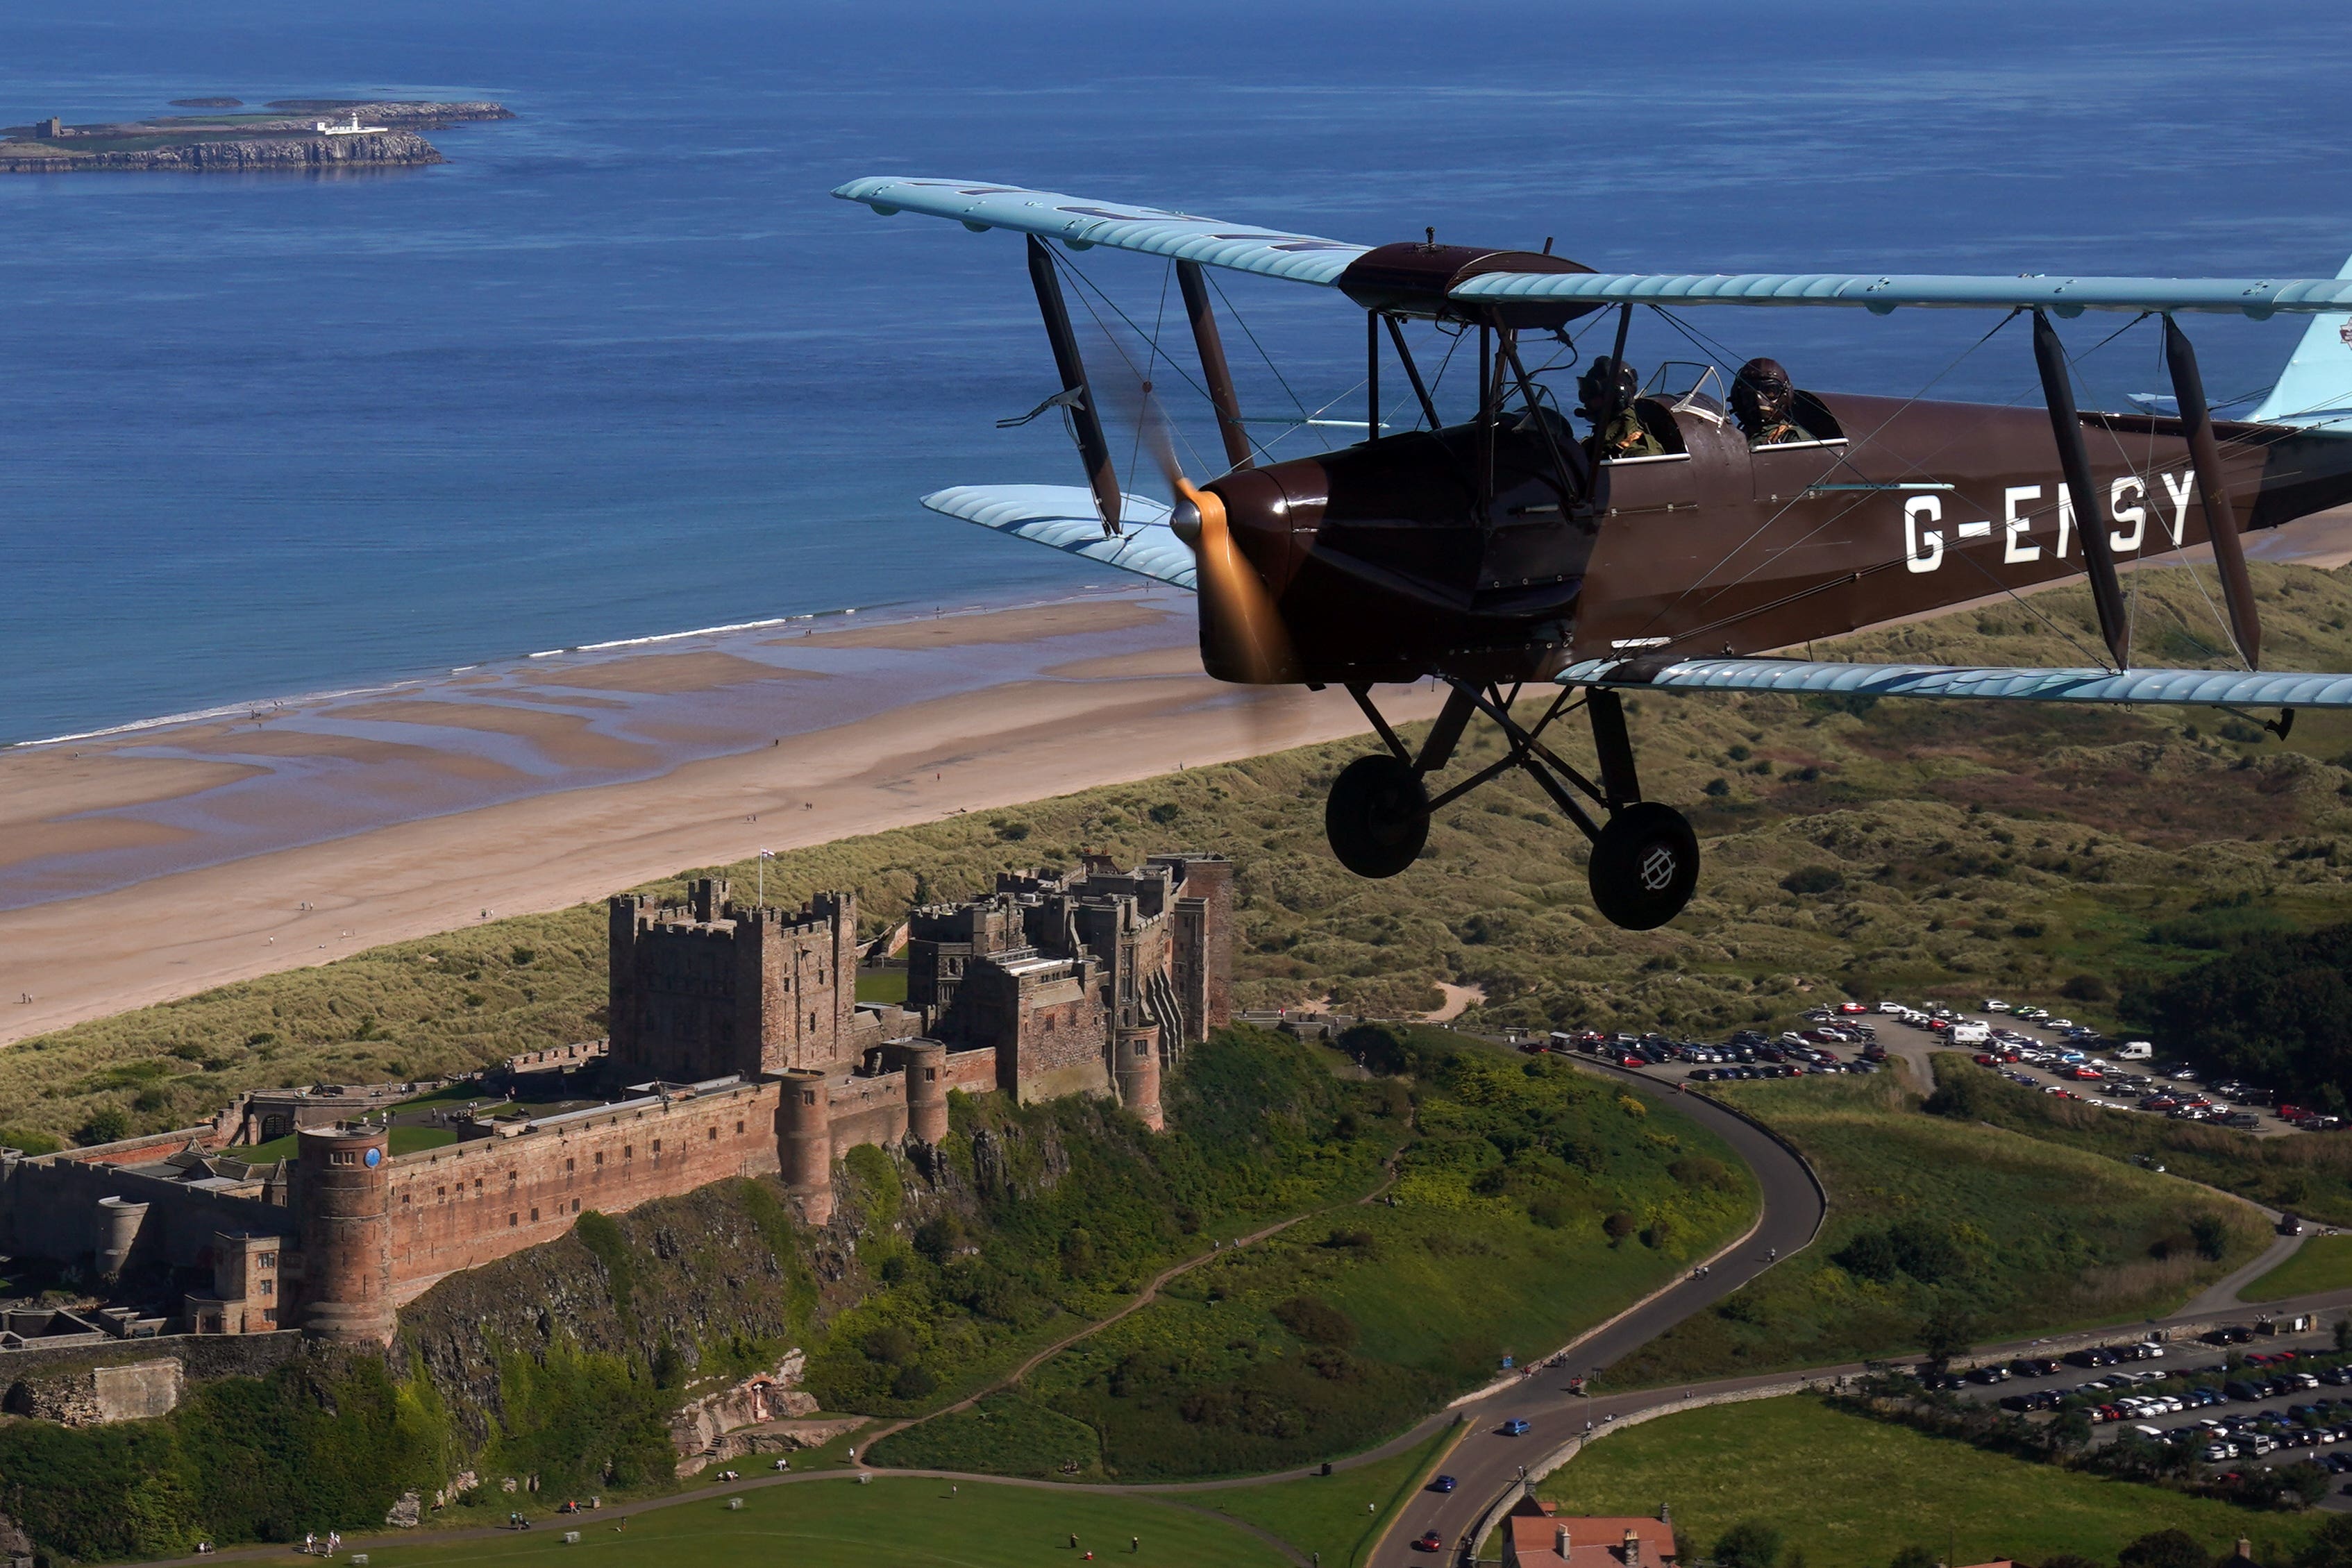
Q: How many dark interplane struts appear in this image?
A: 4